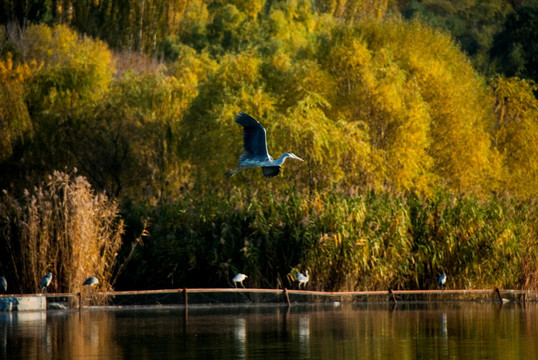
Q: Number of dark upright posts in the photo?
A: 5